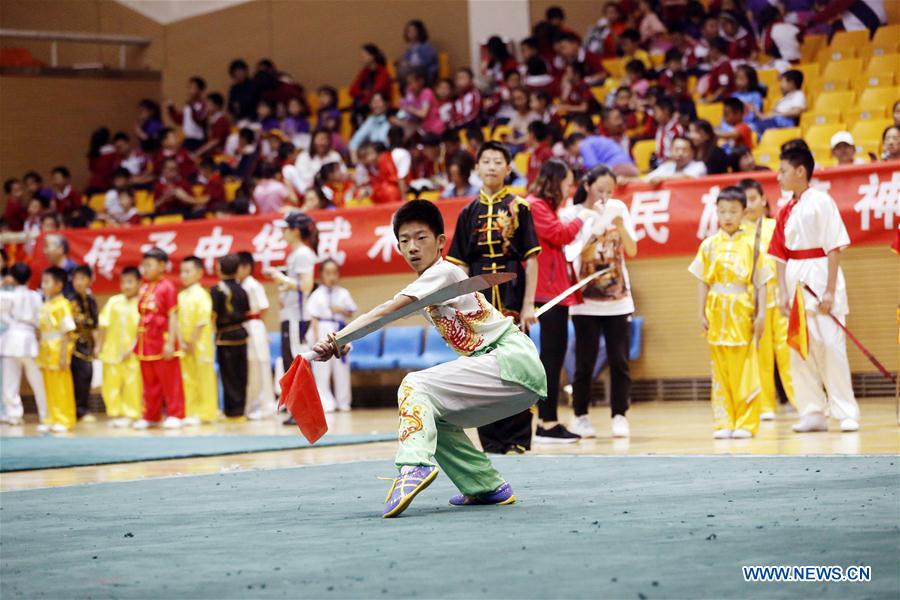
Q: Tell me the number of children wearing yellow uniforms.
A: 5